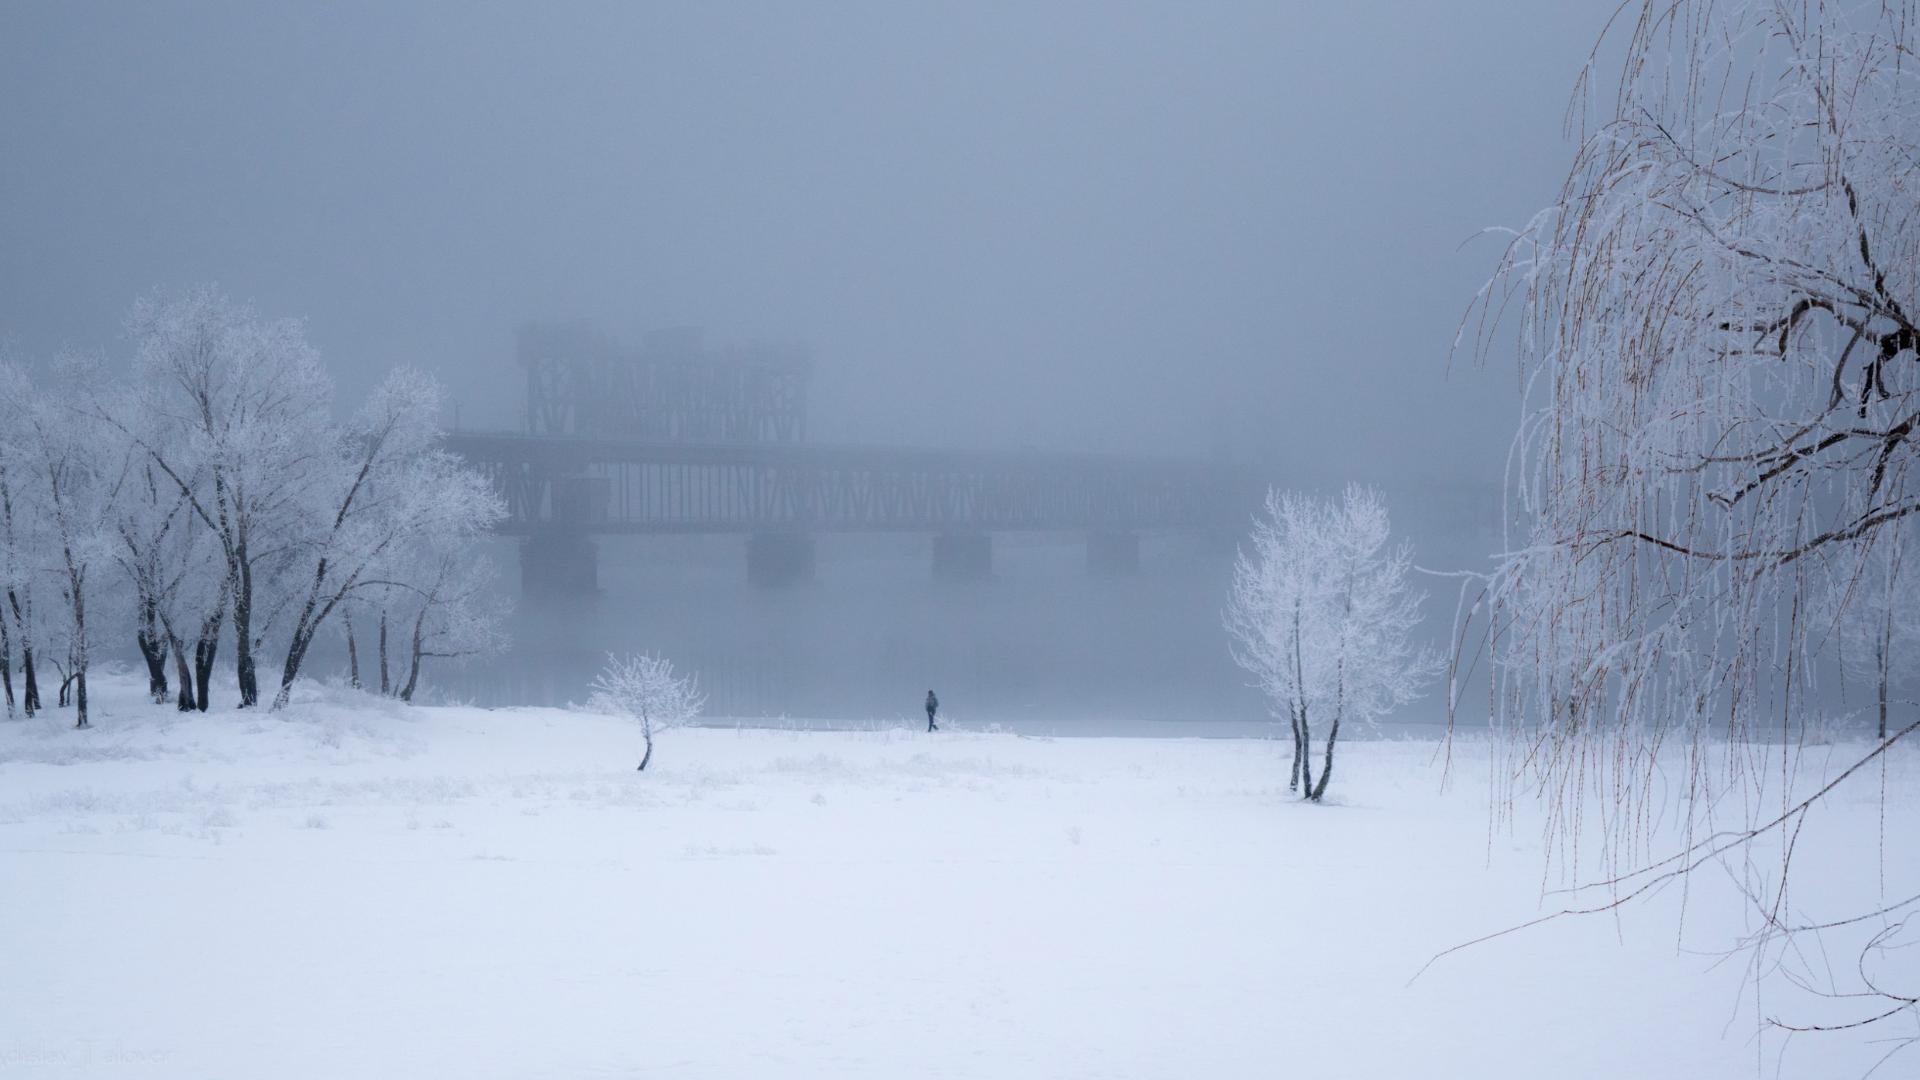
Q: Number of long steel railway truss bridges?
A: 1